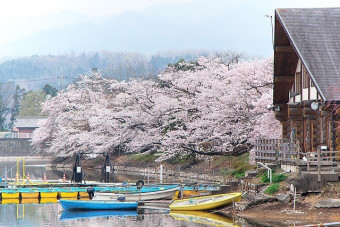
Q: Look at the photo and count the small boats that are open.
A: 3